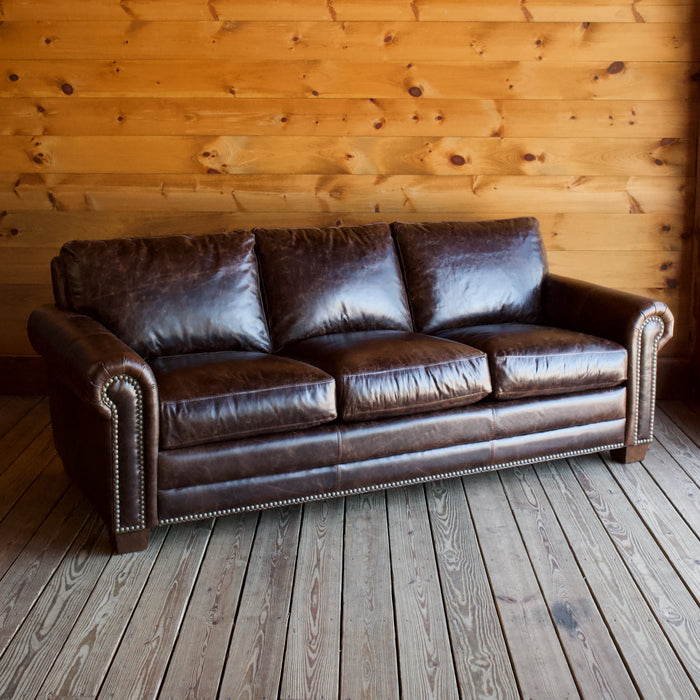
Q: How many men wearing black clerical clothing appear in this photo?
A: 0